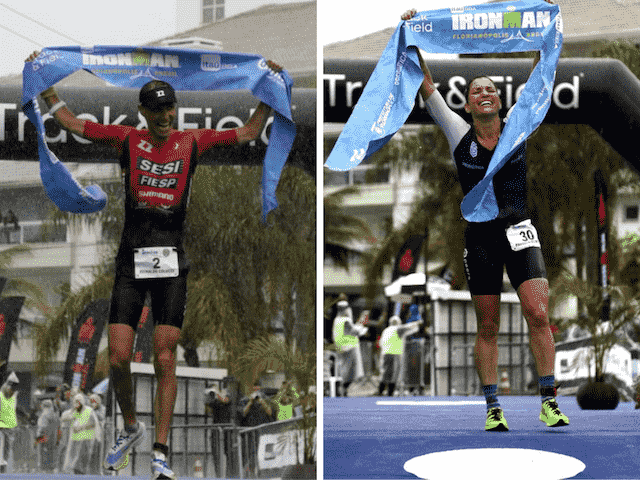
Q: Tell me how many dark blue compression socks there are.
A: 2